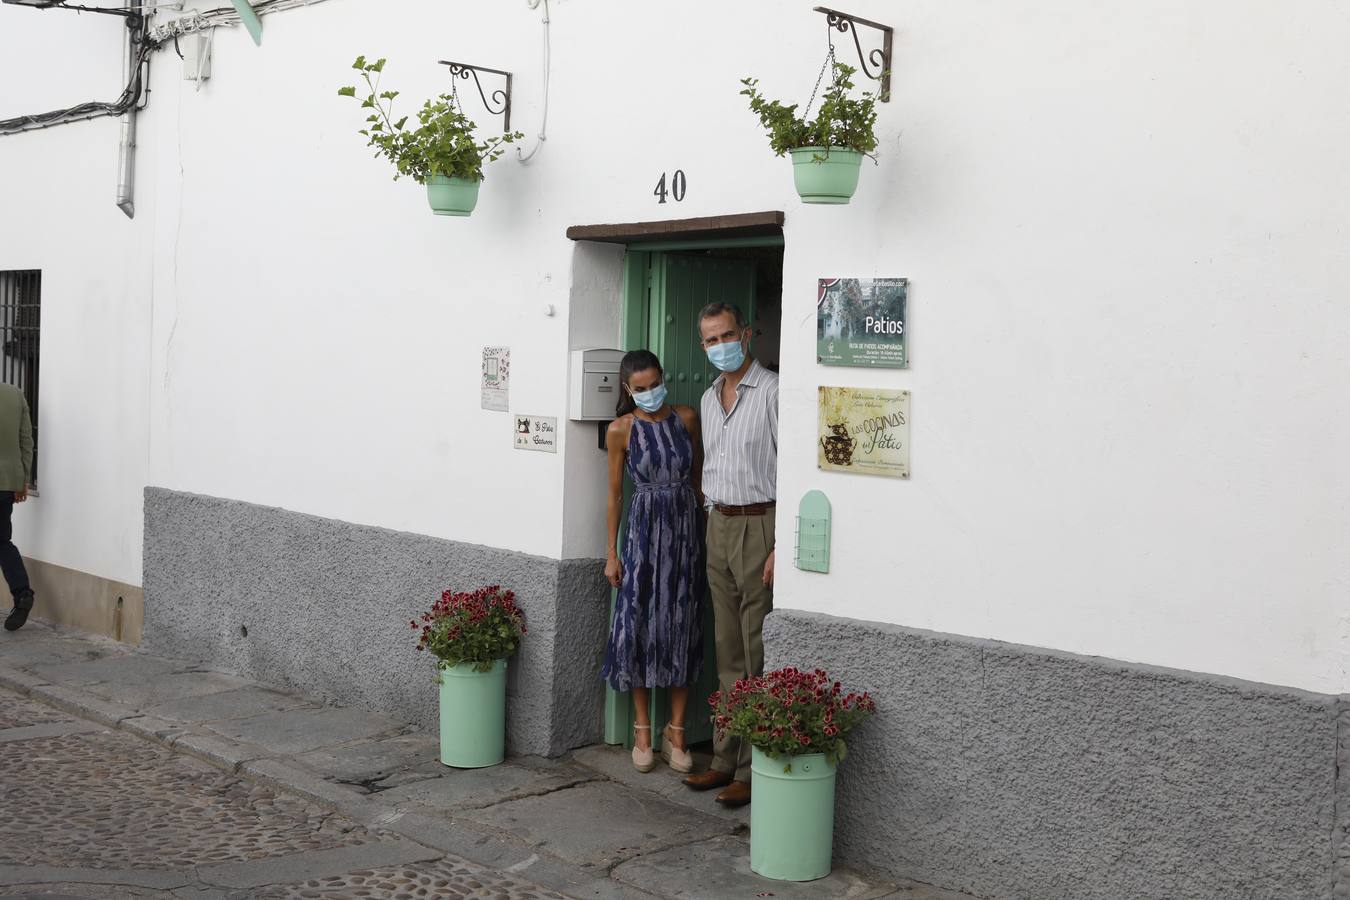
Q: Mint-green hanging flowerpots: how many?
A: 2